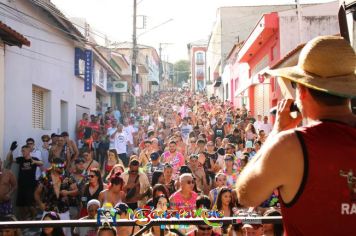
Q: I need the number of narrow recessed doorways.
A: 1